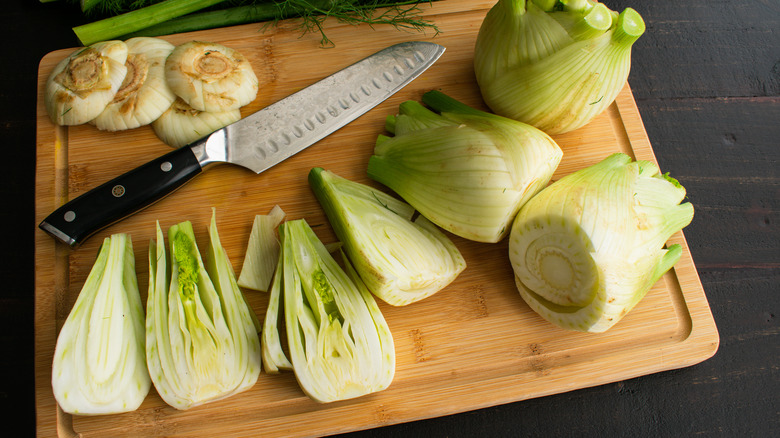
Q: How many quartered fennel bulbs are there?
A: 4